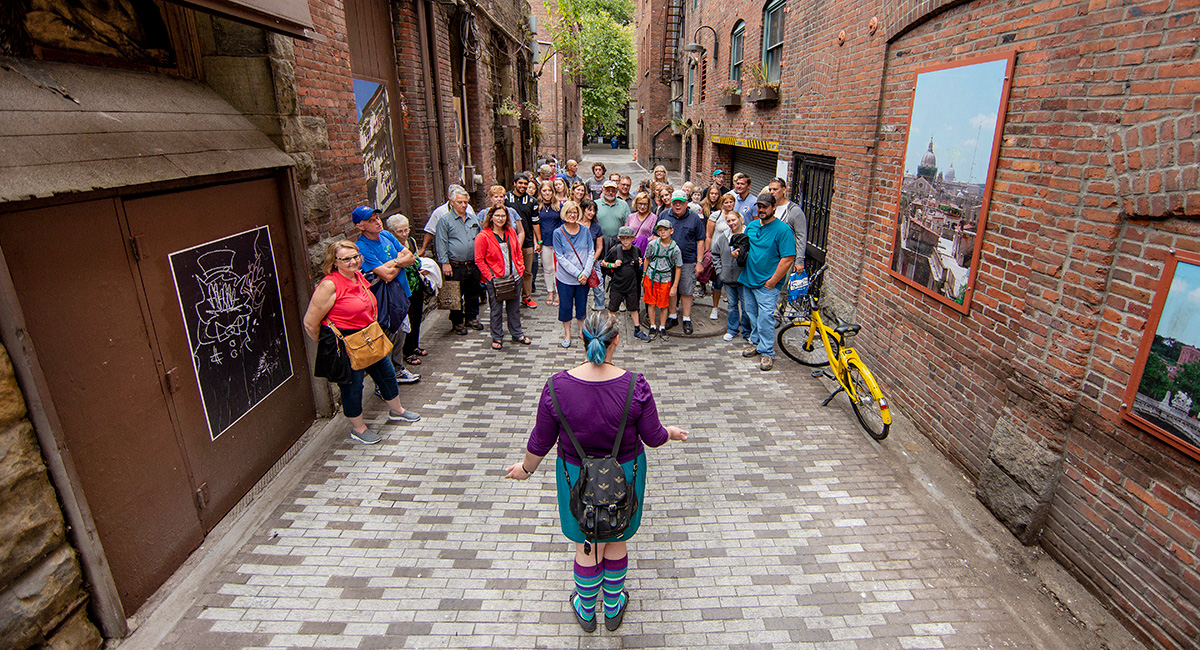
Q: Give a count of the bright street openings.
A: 1